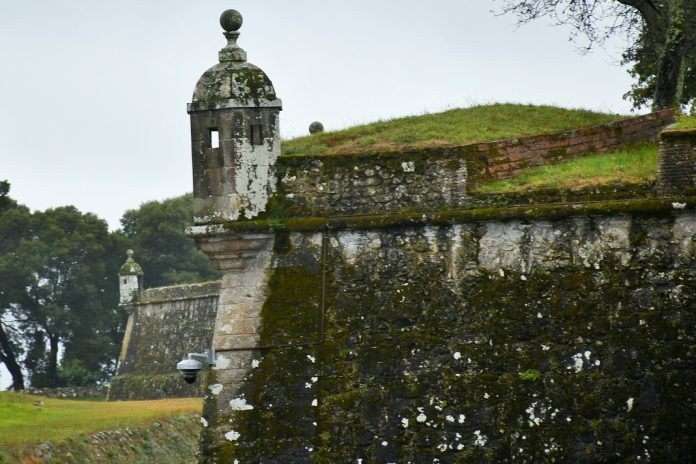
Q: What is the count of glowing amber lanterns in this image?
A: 0